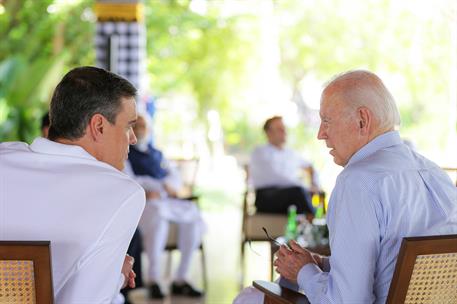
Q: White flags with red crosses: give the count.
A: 0